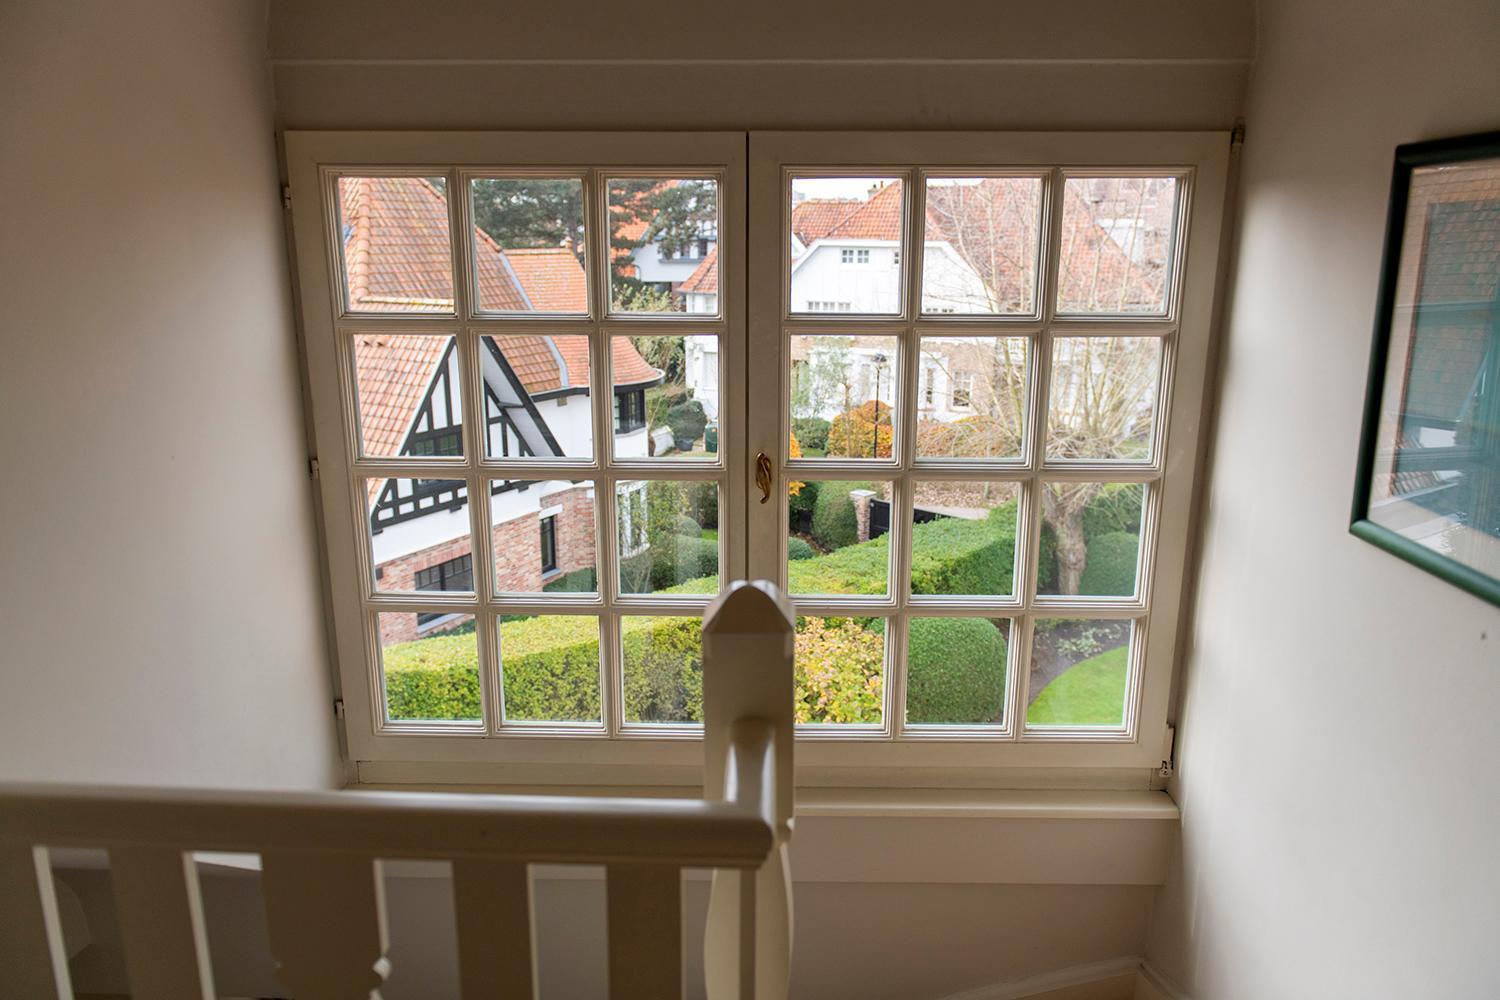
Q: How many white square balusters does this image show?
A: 4